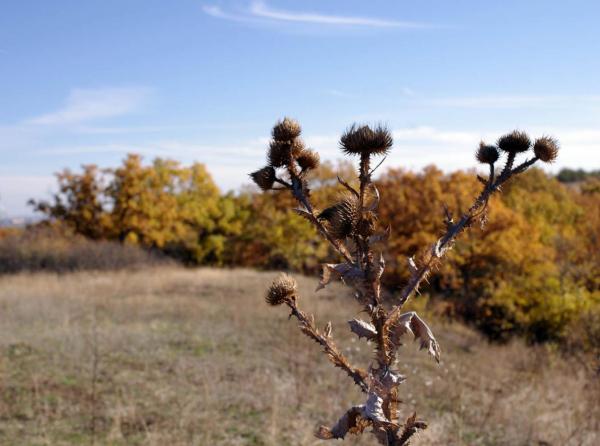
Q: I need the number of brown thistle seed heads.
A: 10